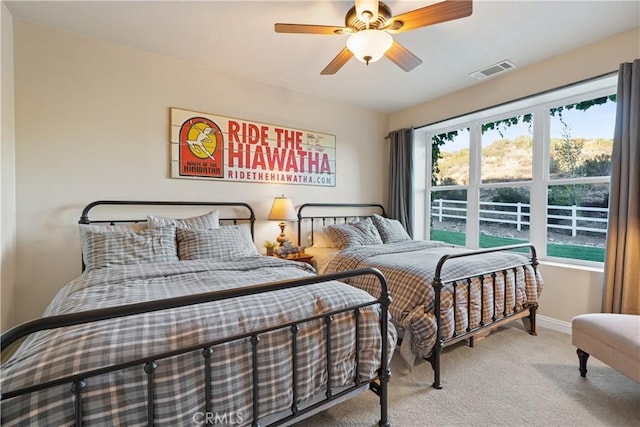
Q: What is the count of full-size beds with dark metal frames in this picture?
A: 2